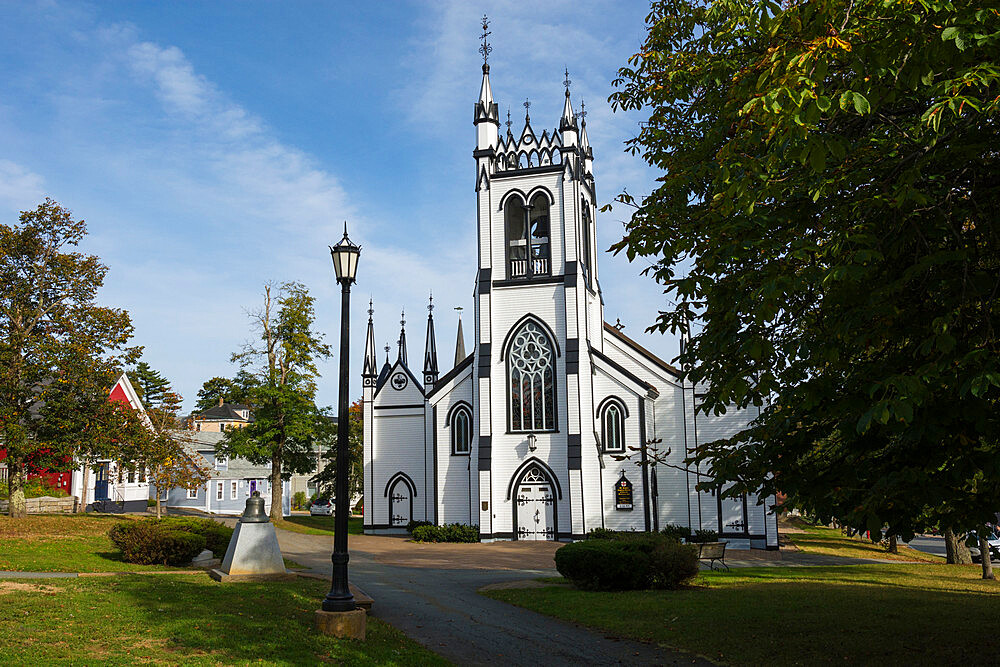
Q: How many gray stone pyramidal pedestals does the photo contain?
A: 1